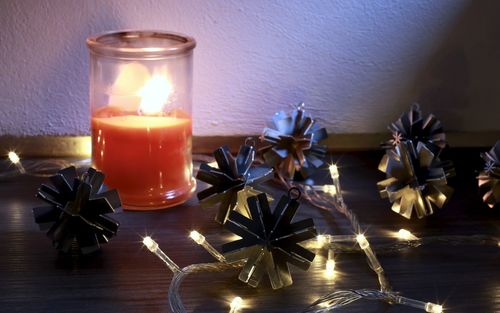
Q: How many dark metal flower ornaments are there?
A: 7